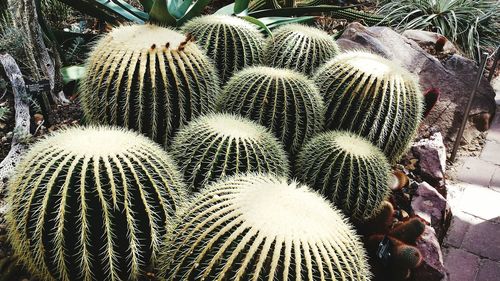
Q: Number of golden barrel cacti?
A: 9